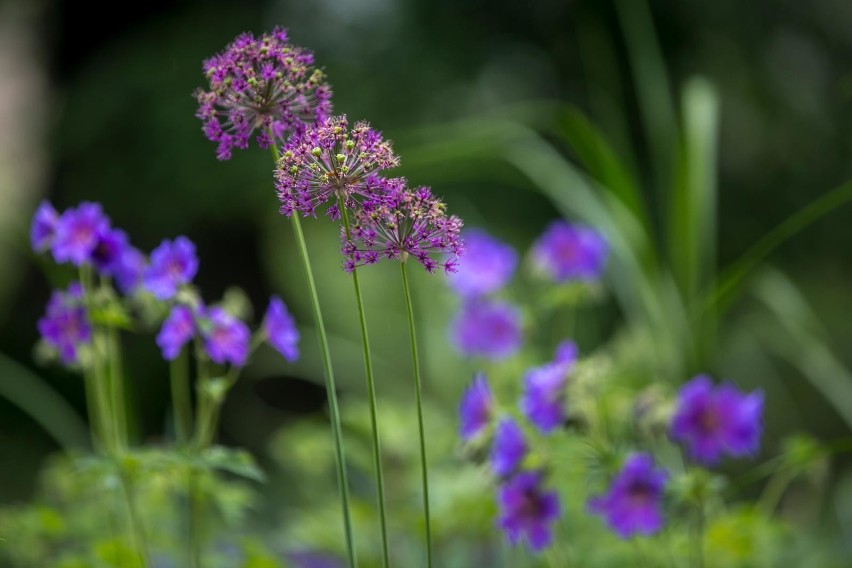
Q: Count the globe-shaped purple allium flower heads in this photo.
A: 3